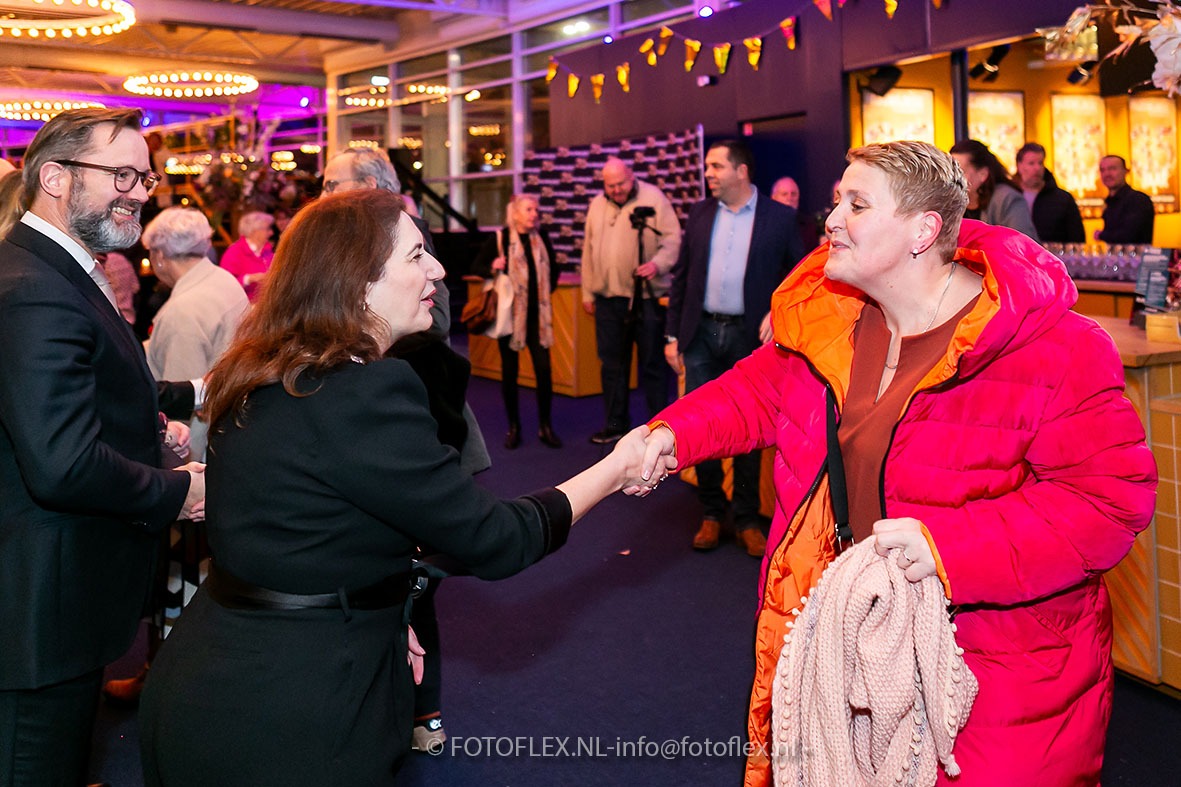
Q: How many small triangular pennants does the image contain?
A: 14